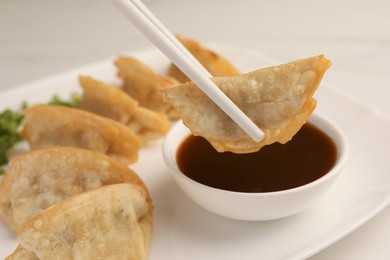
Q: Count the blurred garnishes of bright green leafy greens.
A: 1